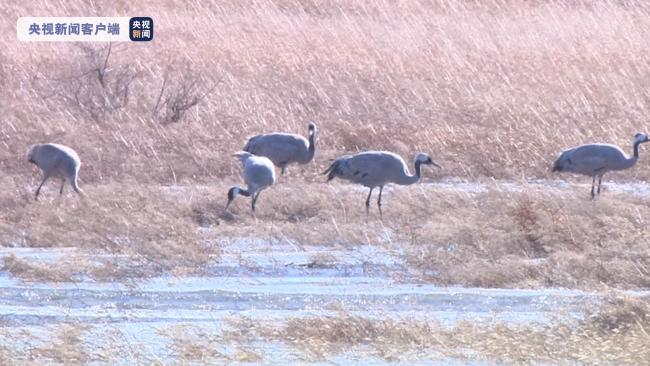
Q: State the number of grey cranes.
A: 5